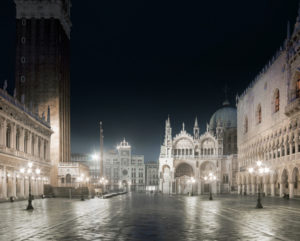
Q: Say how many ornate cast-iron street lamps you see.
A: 6